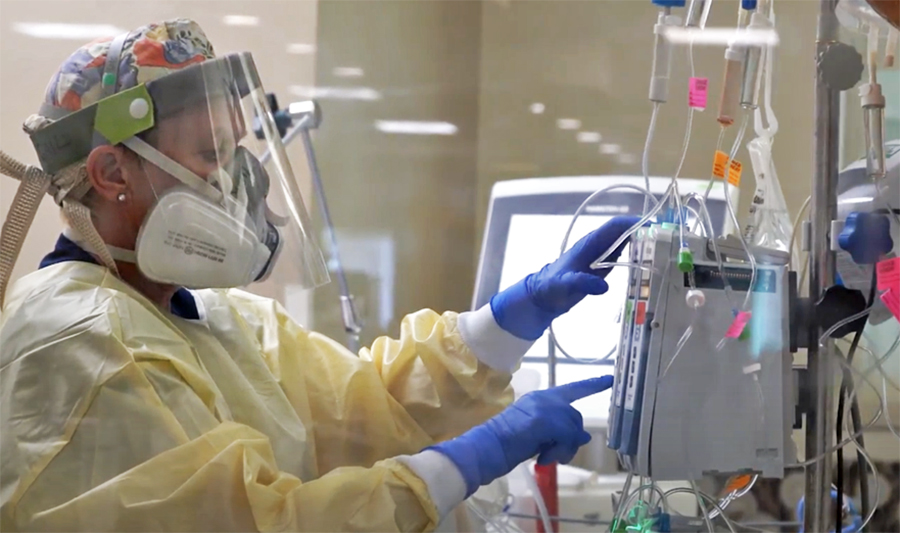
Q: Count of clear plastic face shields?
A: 1